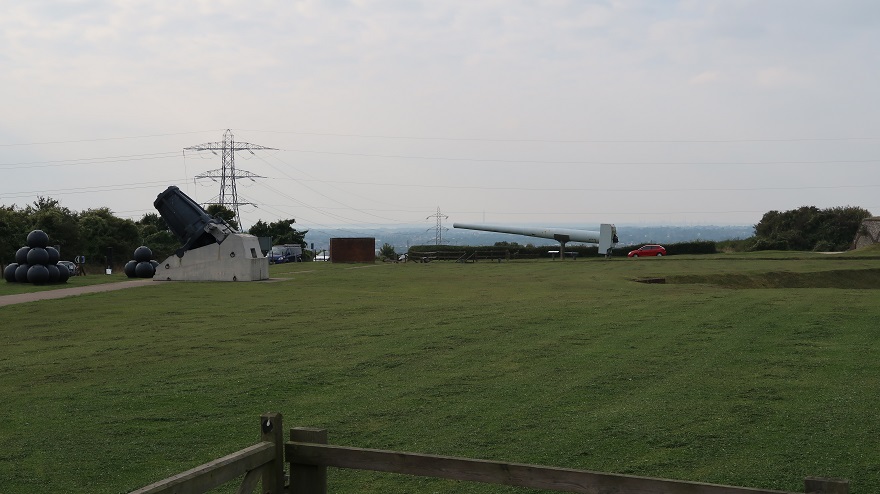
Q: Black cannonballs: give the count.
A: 13